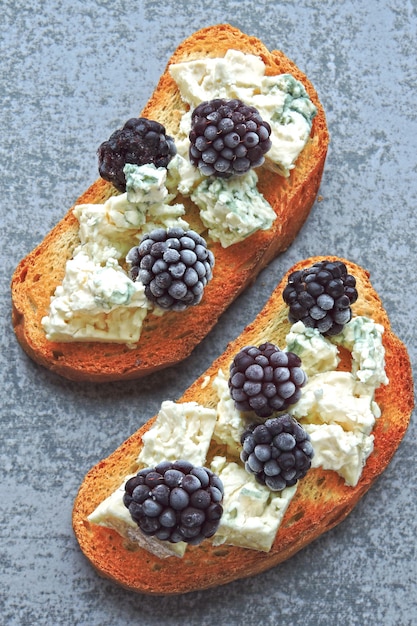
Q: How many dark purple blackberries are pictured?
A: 7